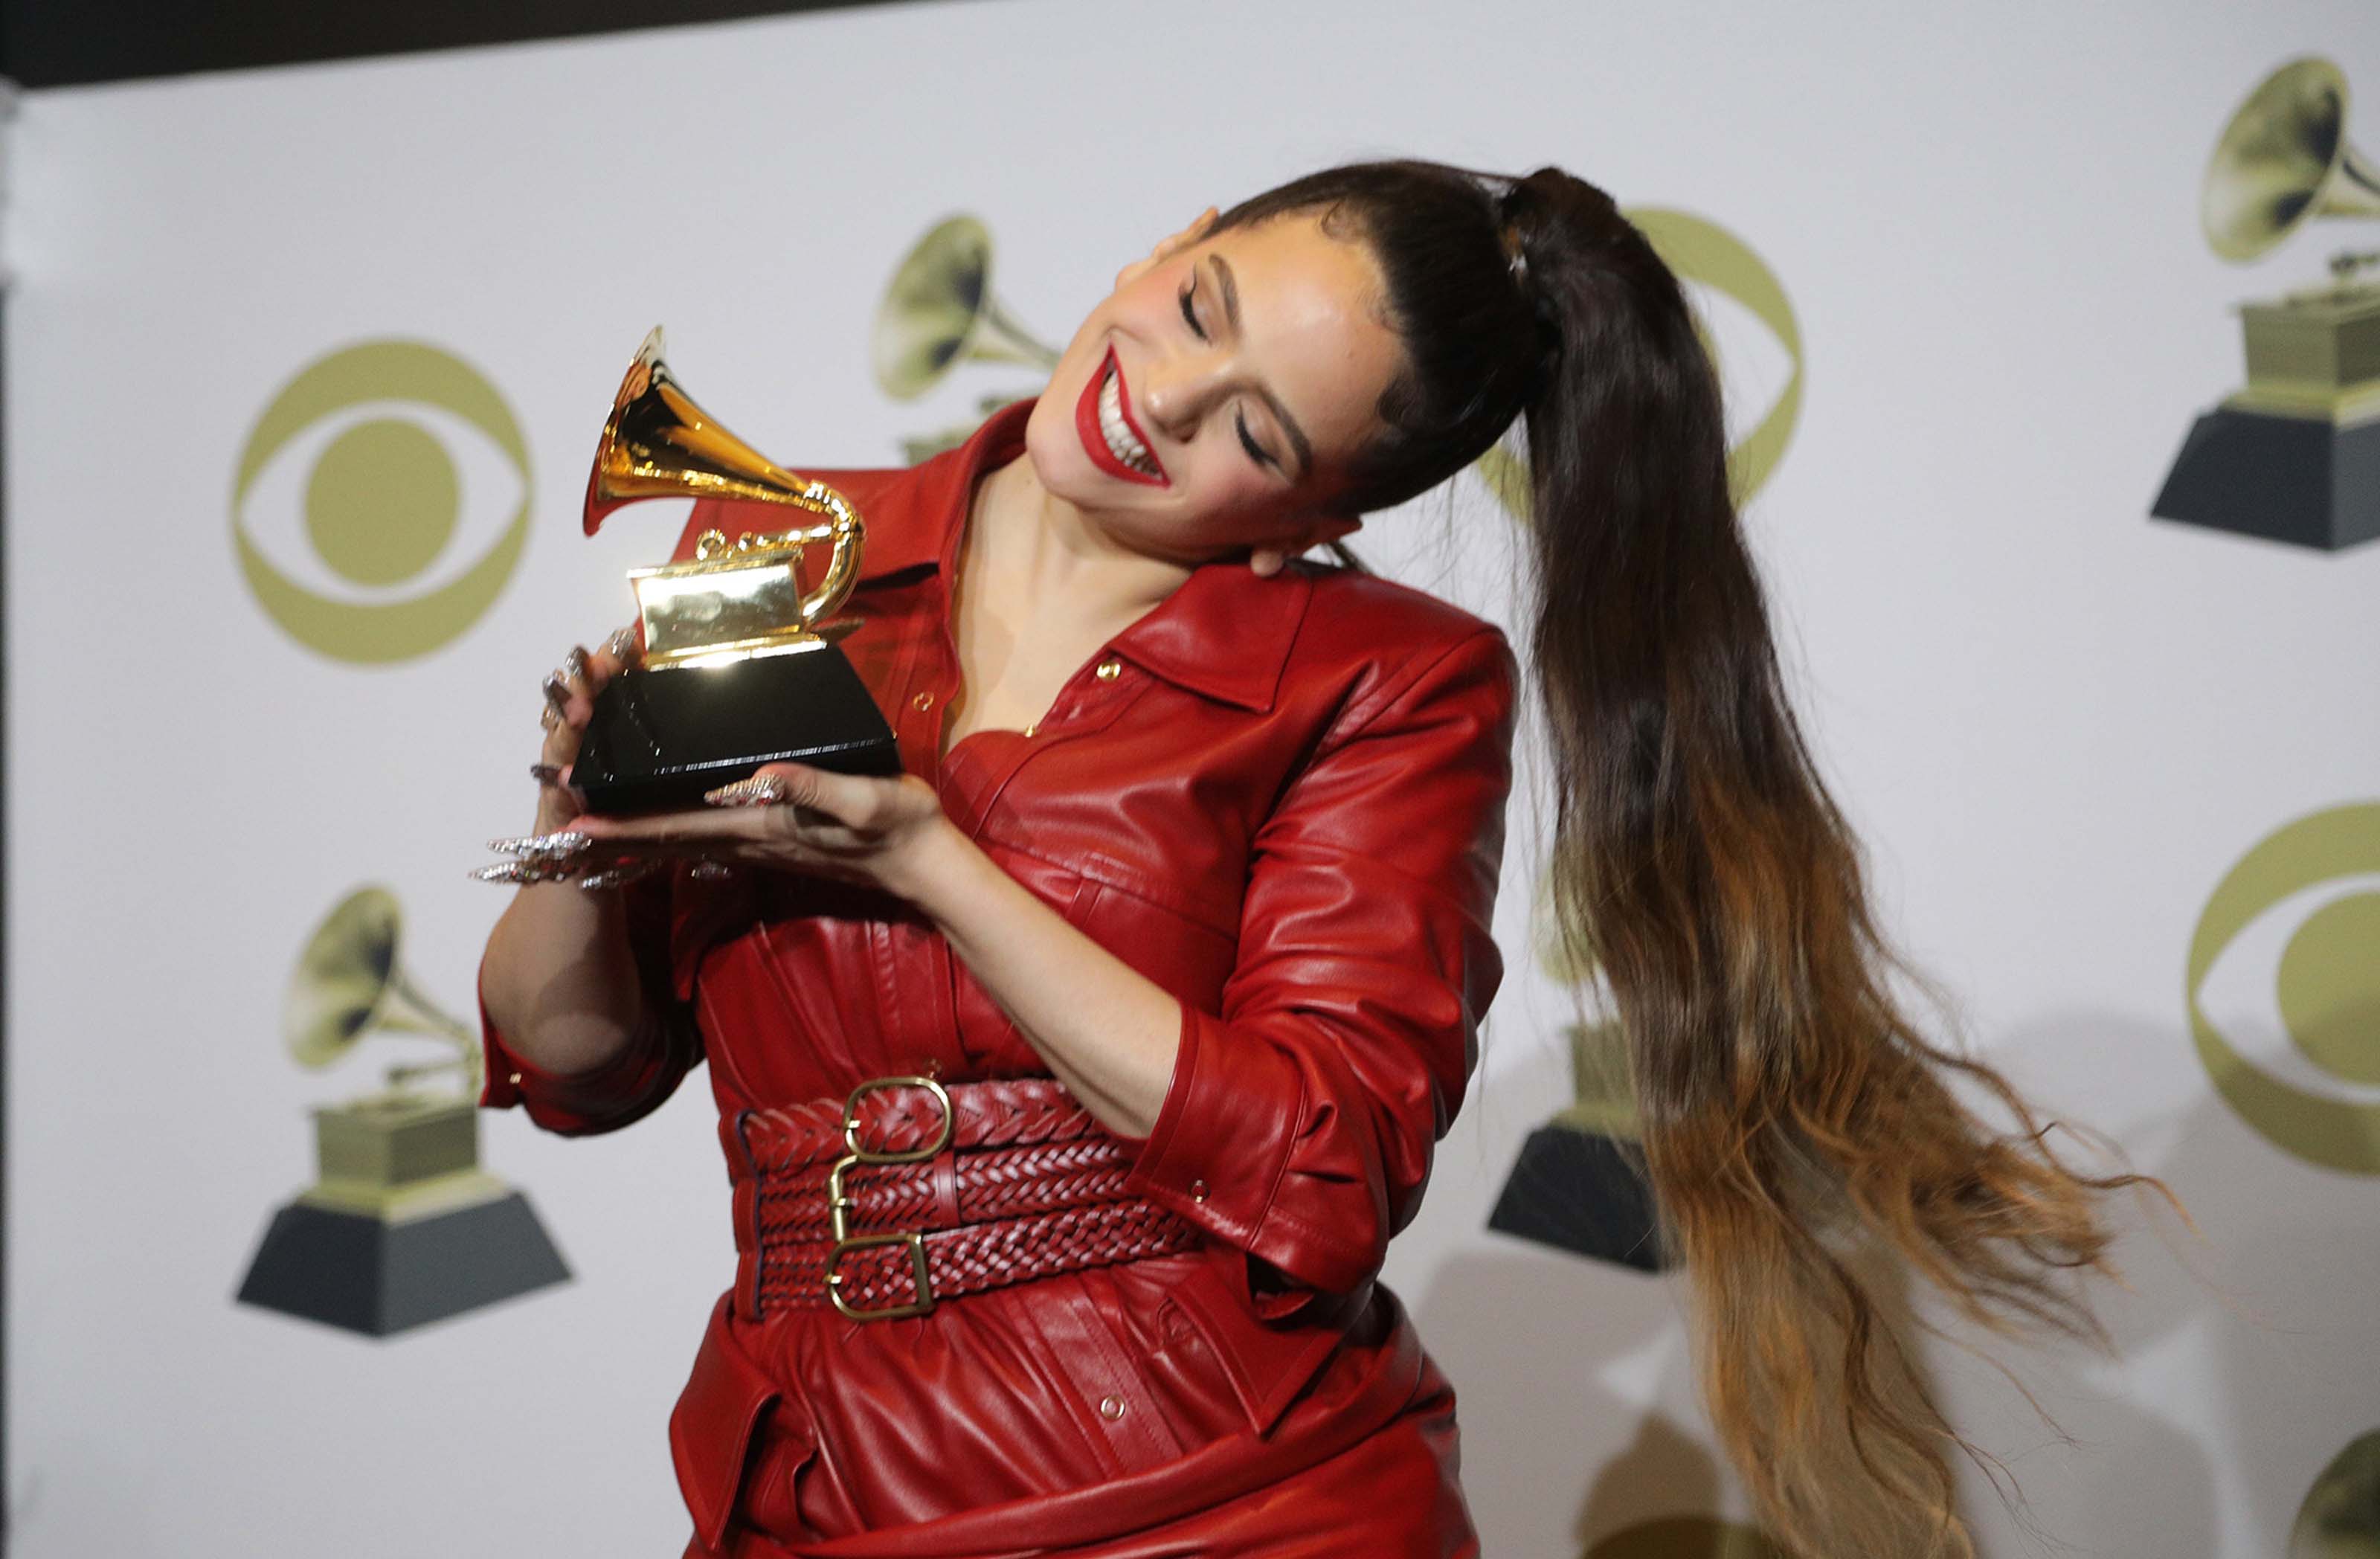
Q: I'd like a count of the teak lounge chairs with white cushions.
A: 0